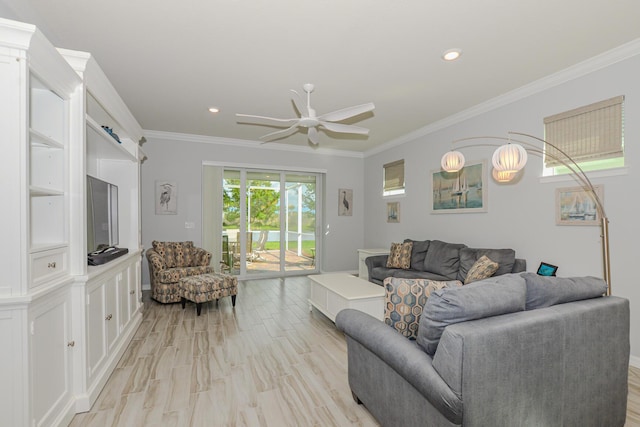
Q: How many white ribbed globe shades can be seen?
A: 3